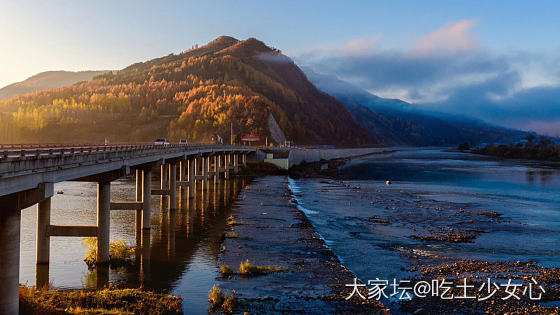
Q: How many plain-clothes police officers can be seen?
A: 0